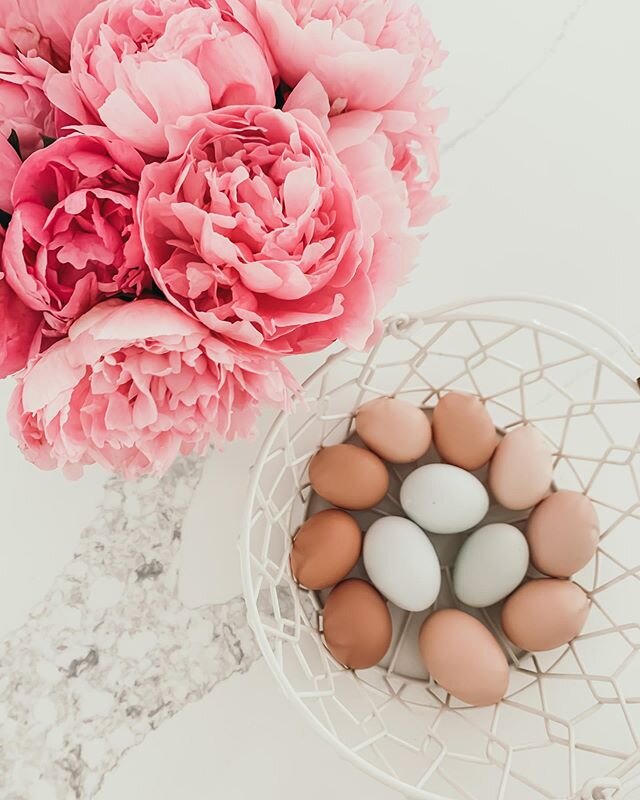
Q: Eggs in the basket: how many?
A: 12